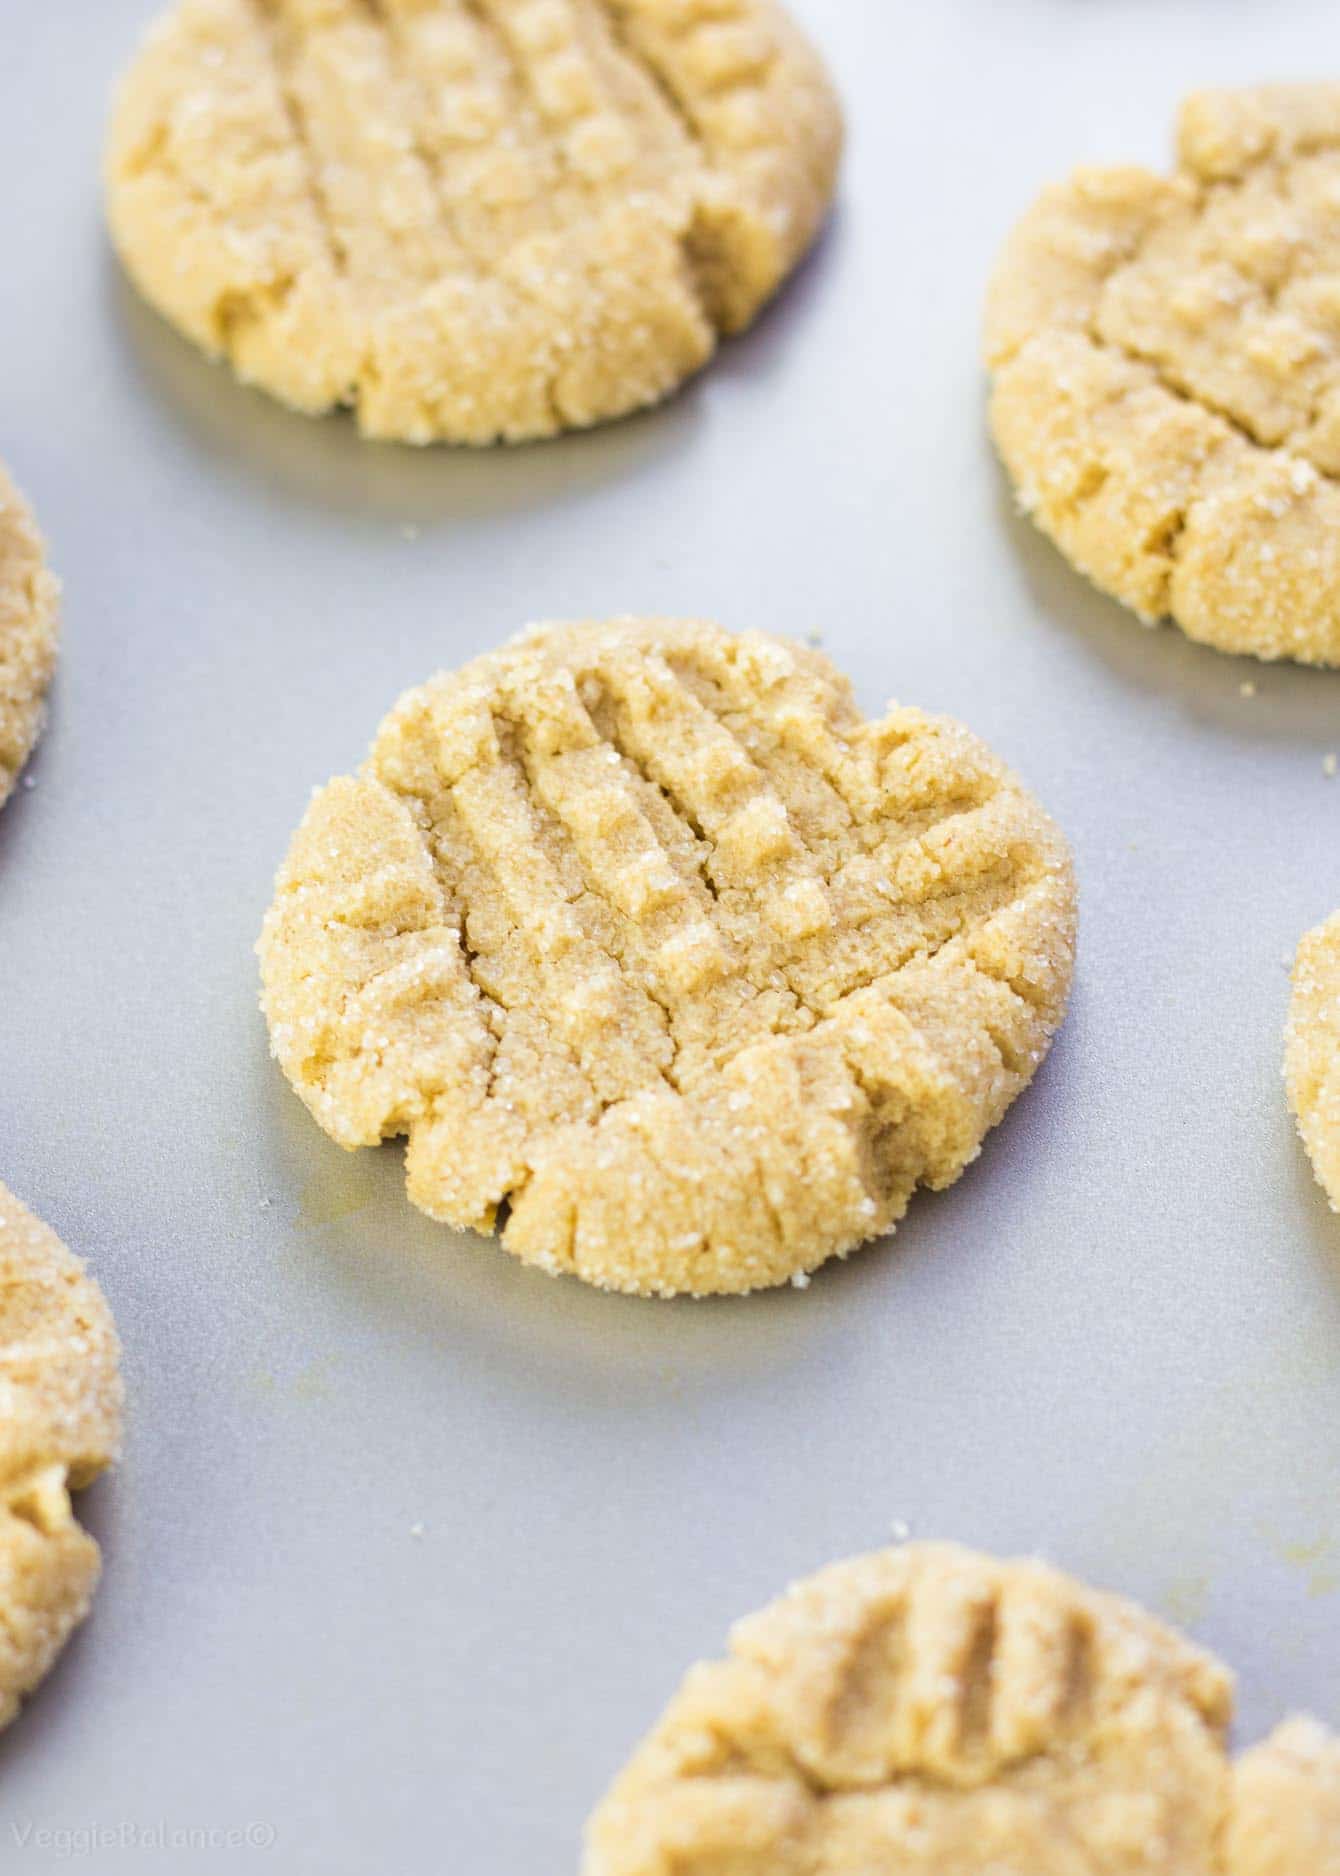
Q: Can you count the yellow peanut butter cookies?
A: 8